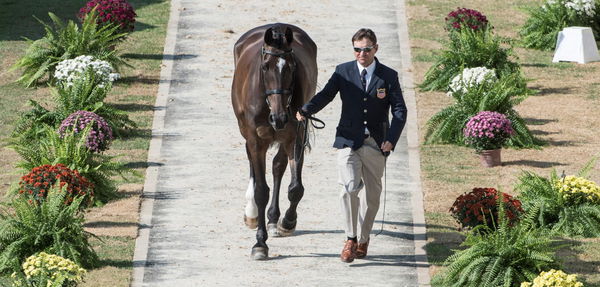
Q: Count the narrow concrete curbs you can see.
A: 2